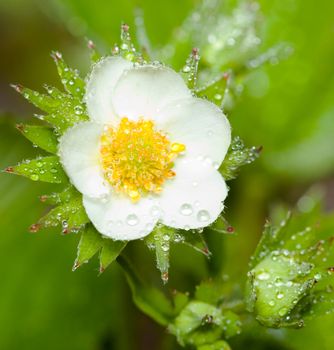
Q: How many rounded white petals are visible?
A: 6